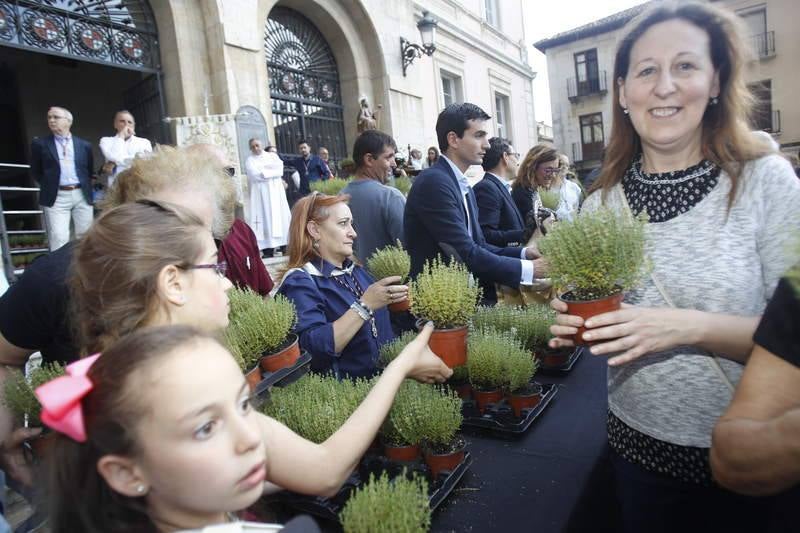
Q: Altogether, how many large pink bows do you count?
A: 1